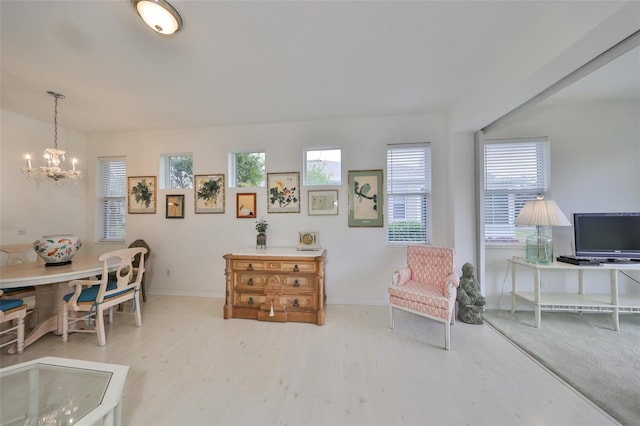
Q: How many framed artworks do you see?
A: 7